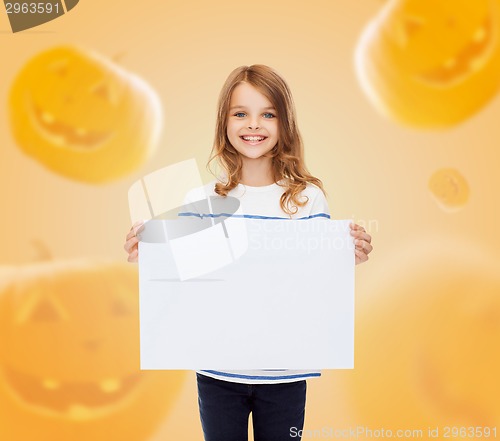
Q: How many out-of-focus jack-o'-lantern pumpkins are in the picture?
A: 5